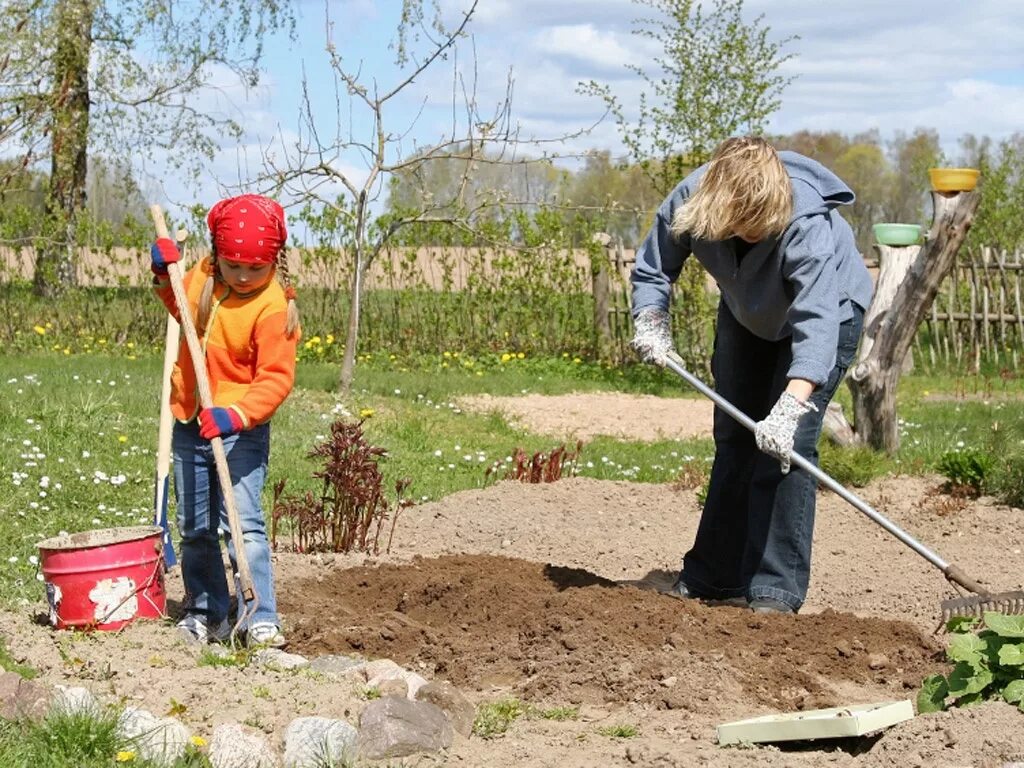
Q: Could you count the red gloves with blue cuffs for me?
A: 2